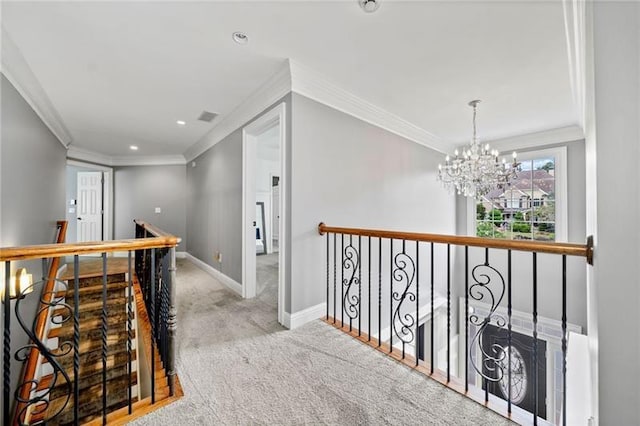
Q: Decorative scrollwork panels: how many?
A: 4